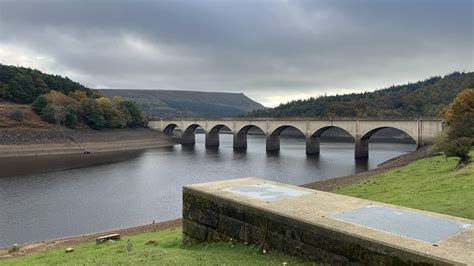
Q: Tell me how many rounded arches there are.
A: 7